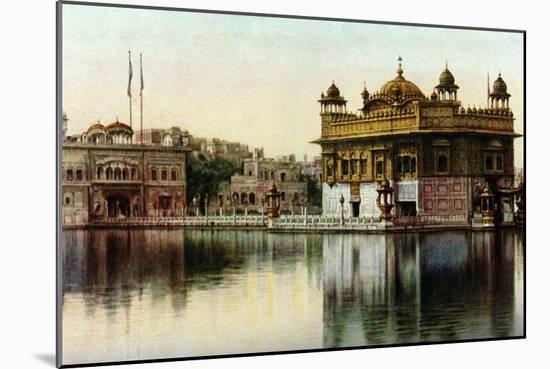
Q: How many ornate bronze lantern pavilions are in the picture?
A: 3